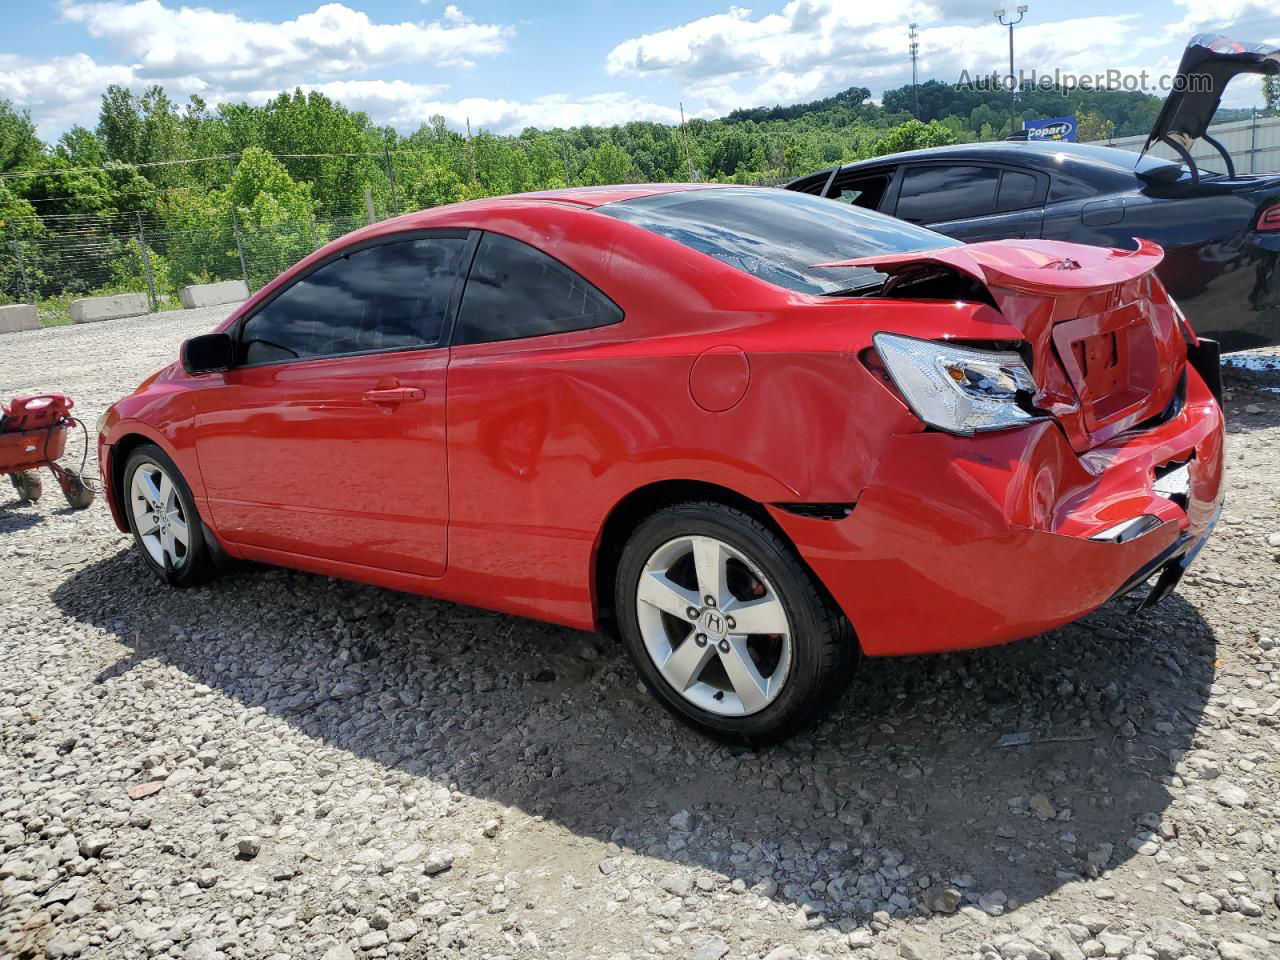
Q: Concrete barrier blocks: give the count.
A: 3